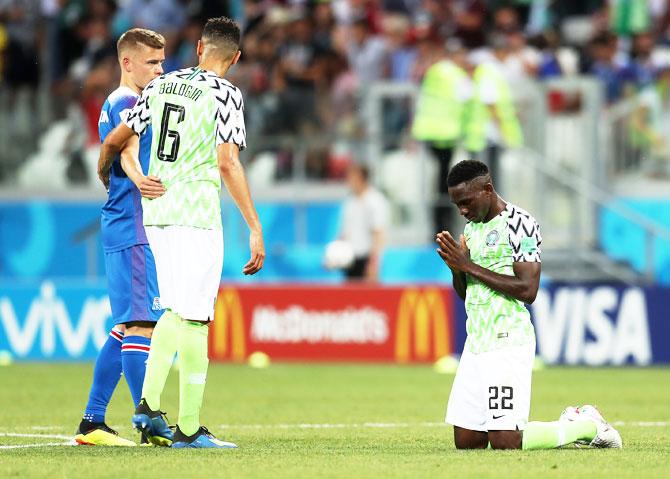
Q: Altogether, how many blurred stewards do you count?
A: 2